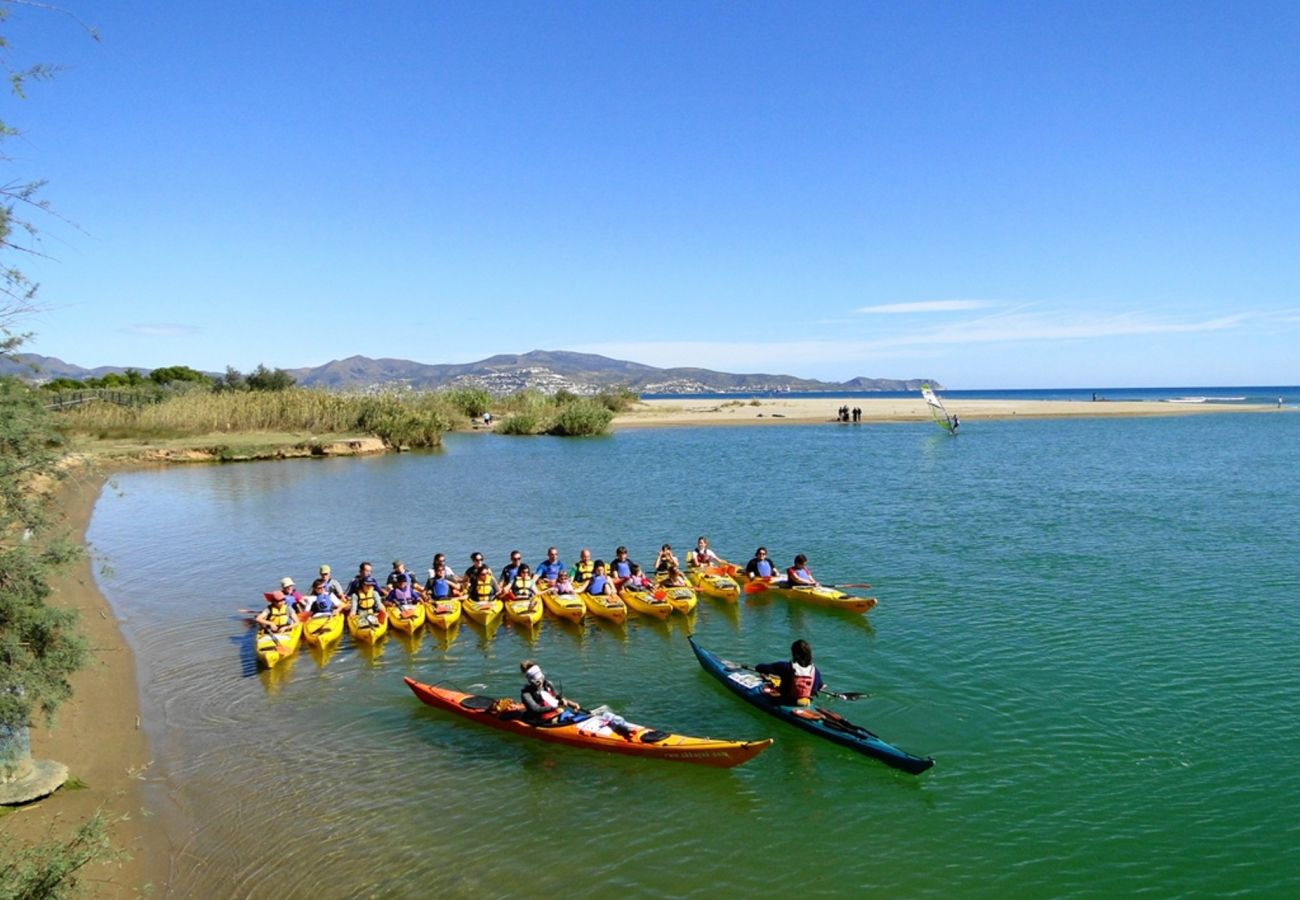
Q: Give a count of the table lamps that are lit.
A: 0